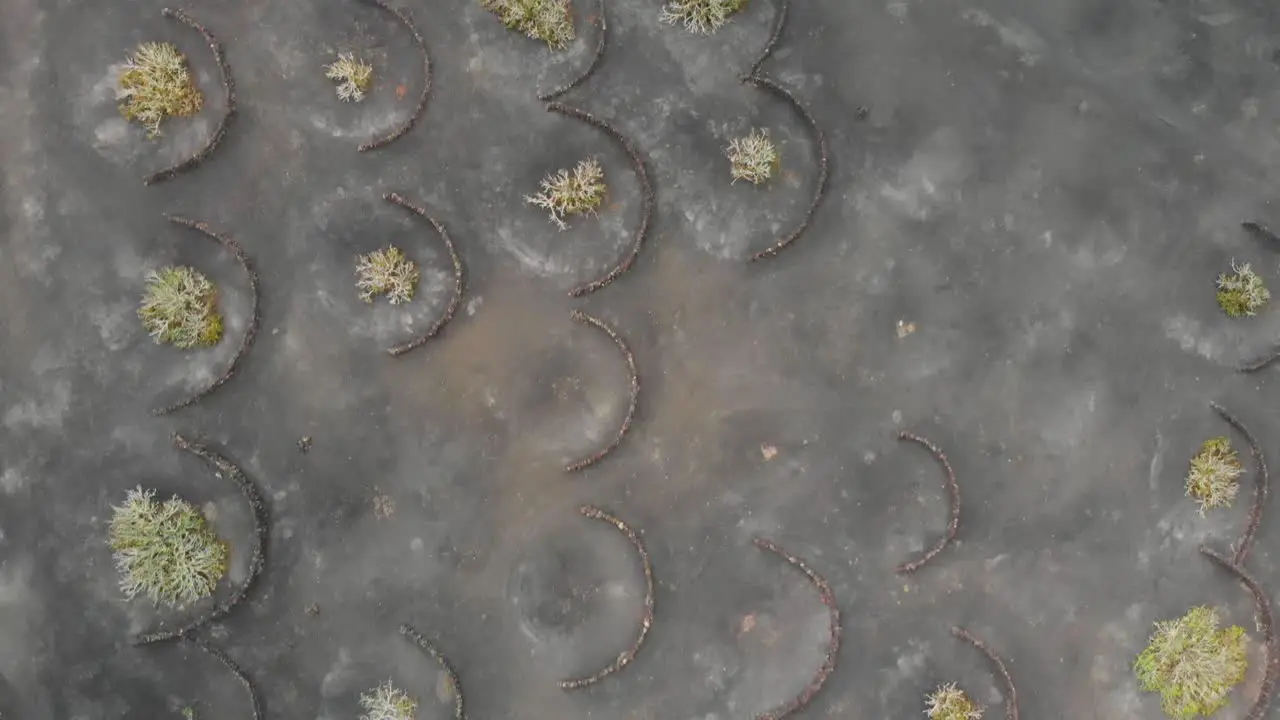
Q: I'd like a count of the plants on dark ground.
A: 14